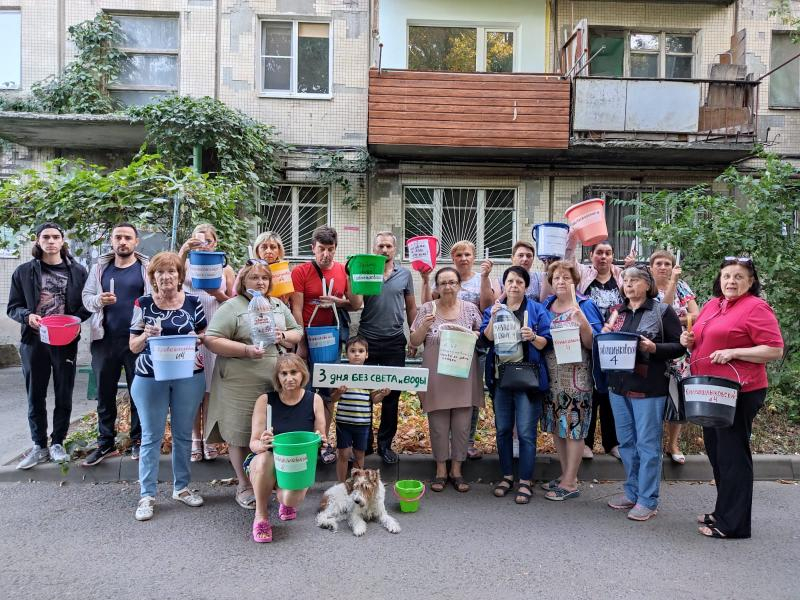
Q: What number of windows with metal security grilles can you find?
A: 3